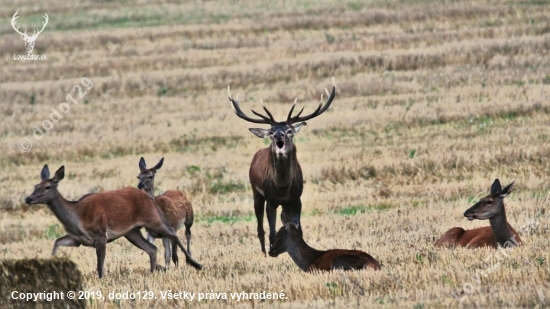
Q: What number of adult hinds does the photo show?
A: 3